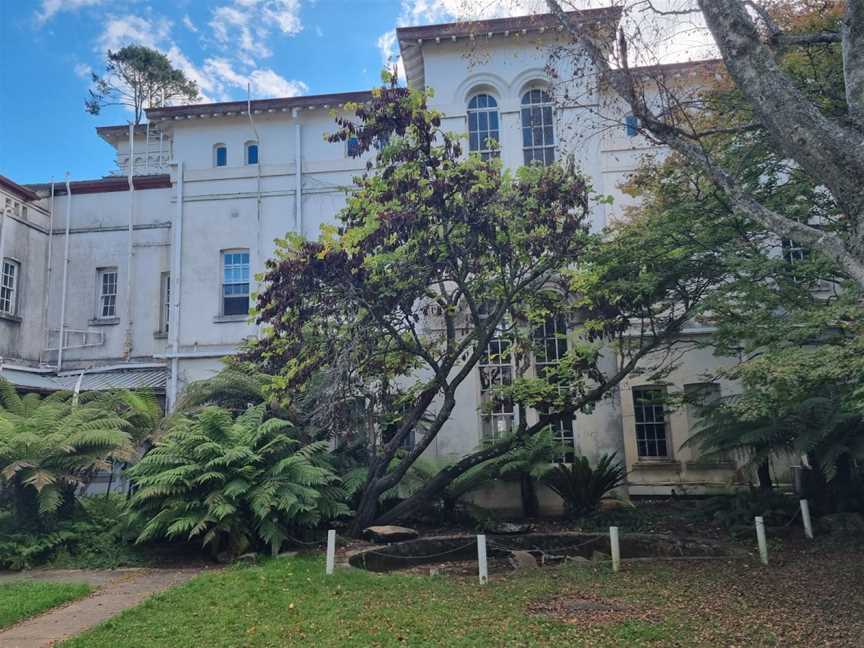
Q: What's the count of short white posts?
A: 5